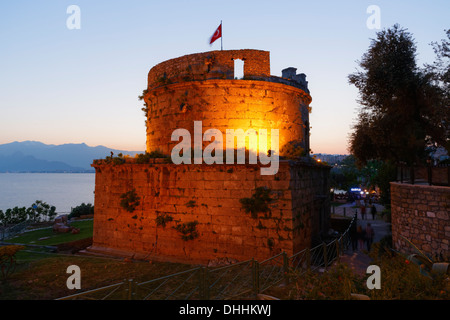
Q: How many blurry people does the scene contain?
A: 5